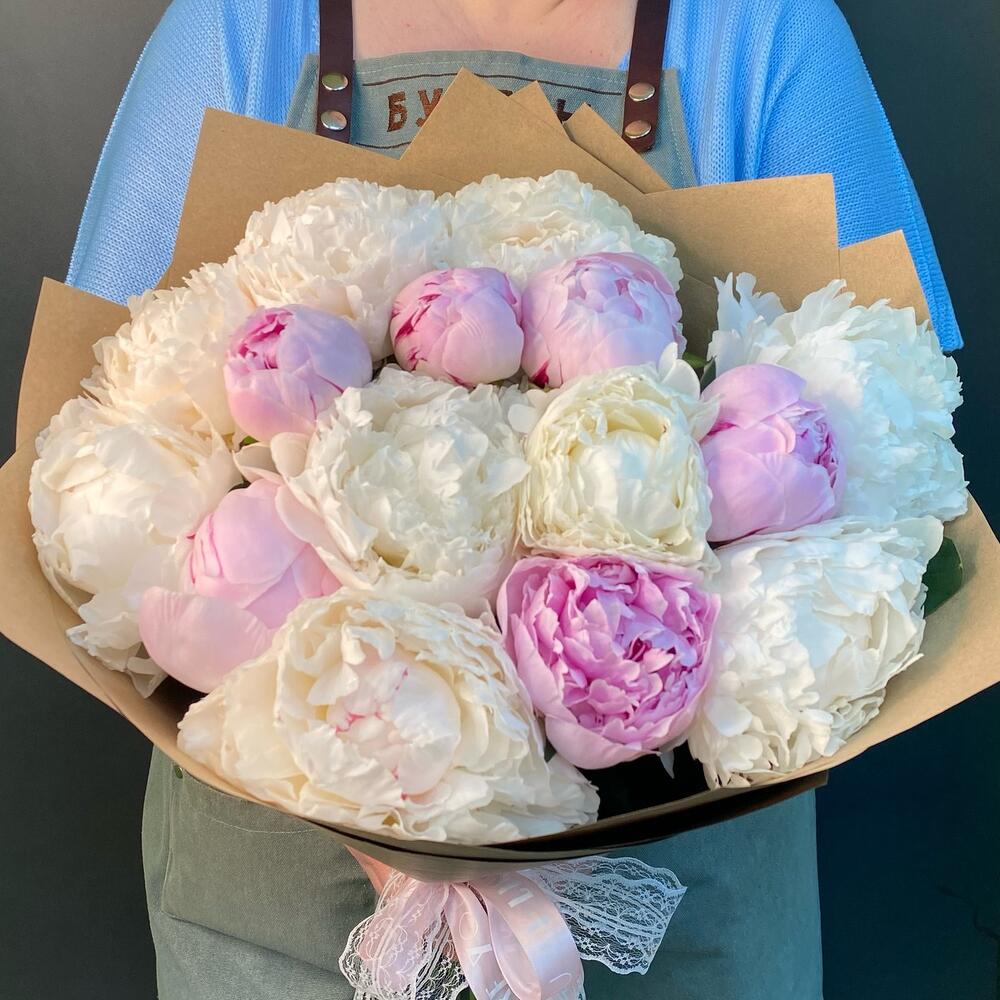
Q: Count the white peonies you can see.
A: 9